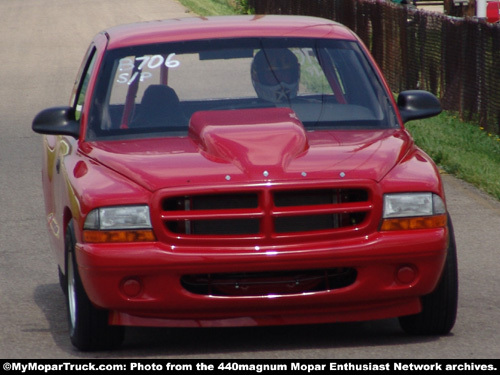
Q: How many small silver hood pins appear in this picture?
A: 4